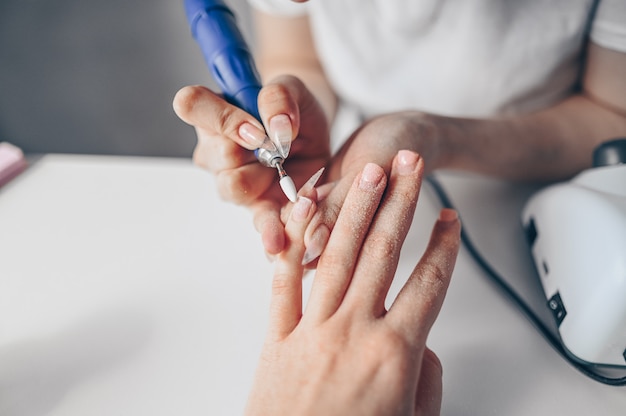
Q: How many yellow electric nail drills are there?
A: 0